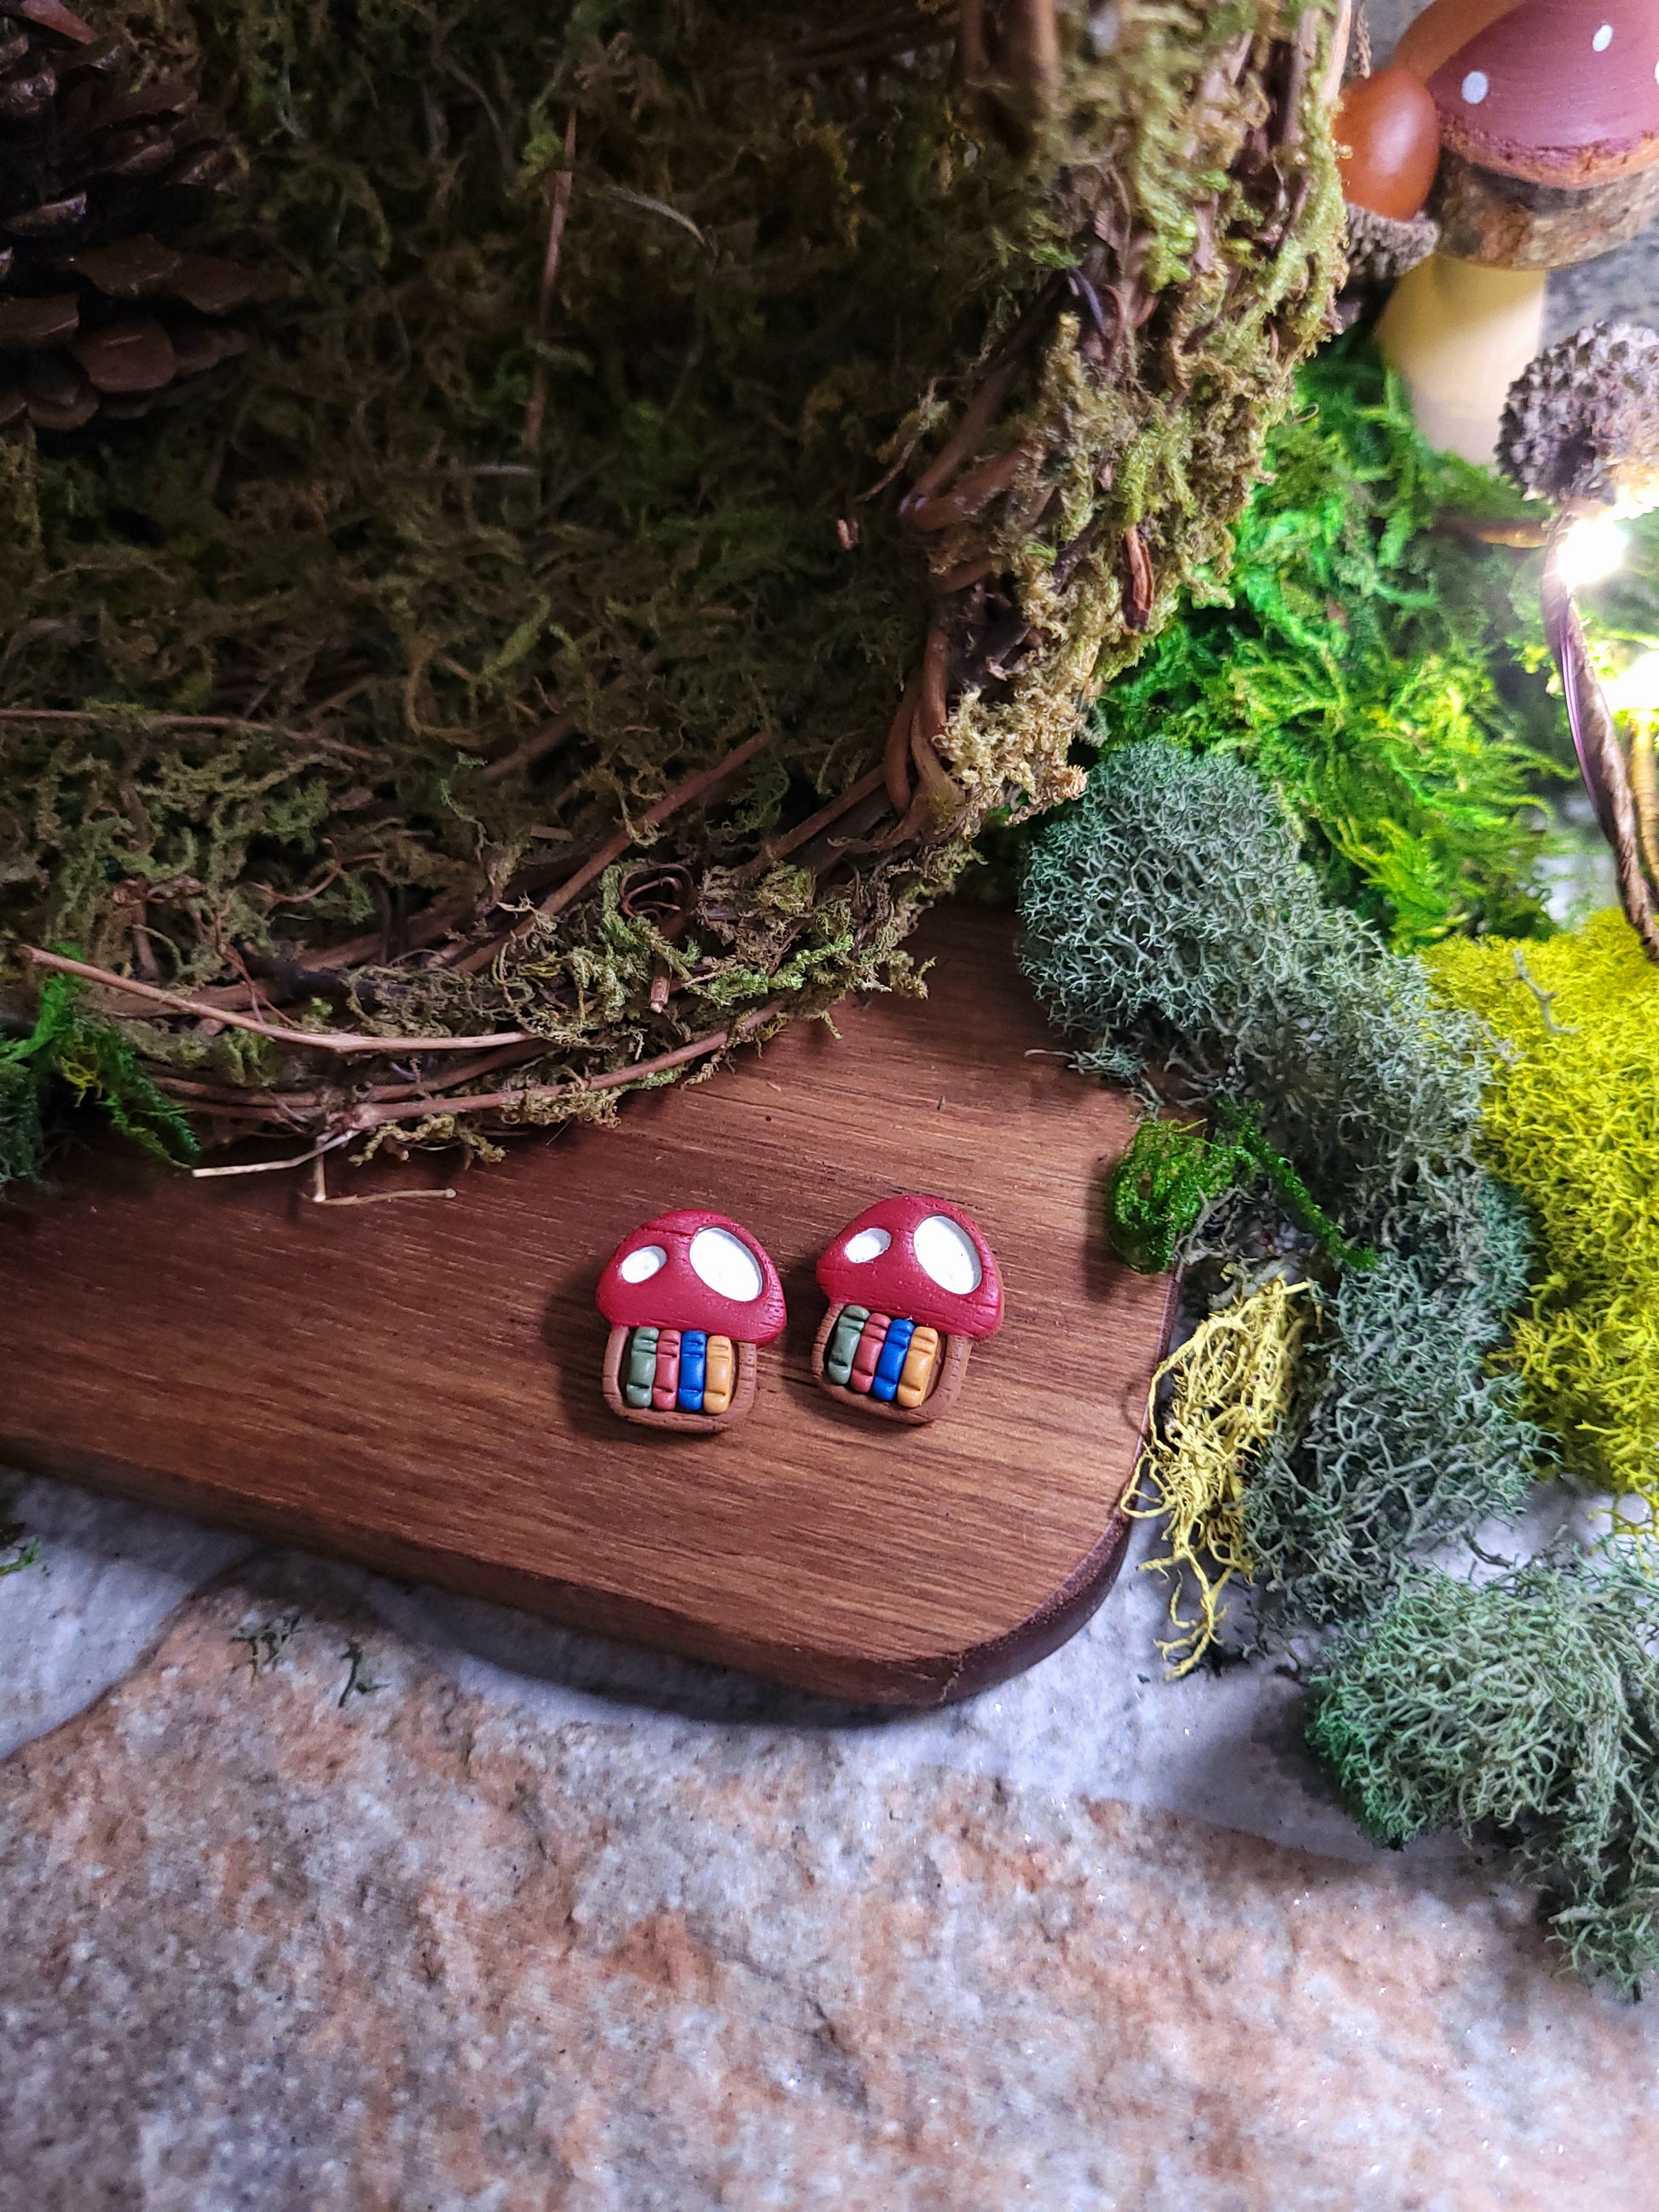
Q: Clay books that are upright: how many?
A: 8